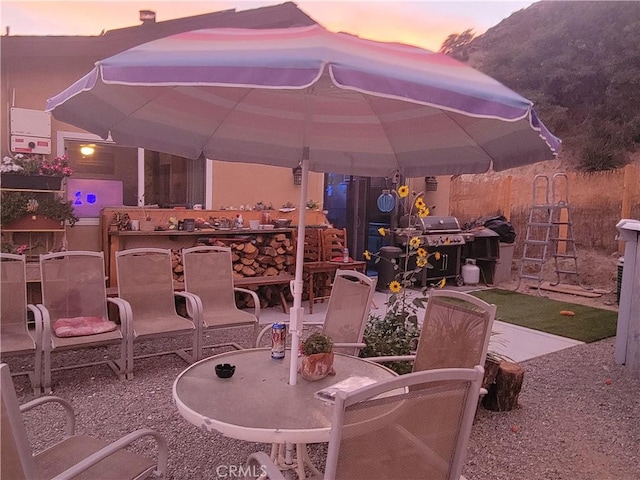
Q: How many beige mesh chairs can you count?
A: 8